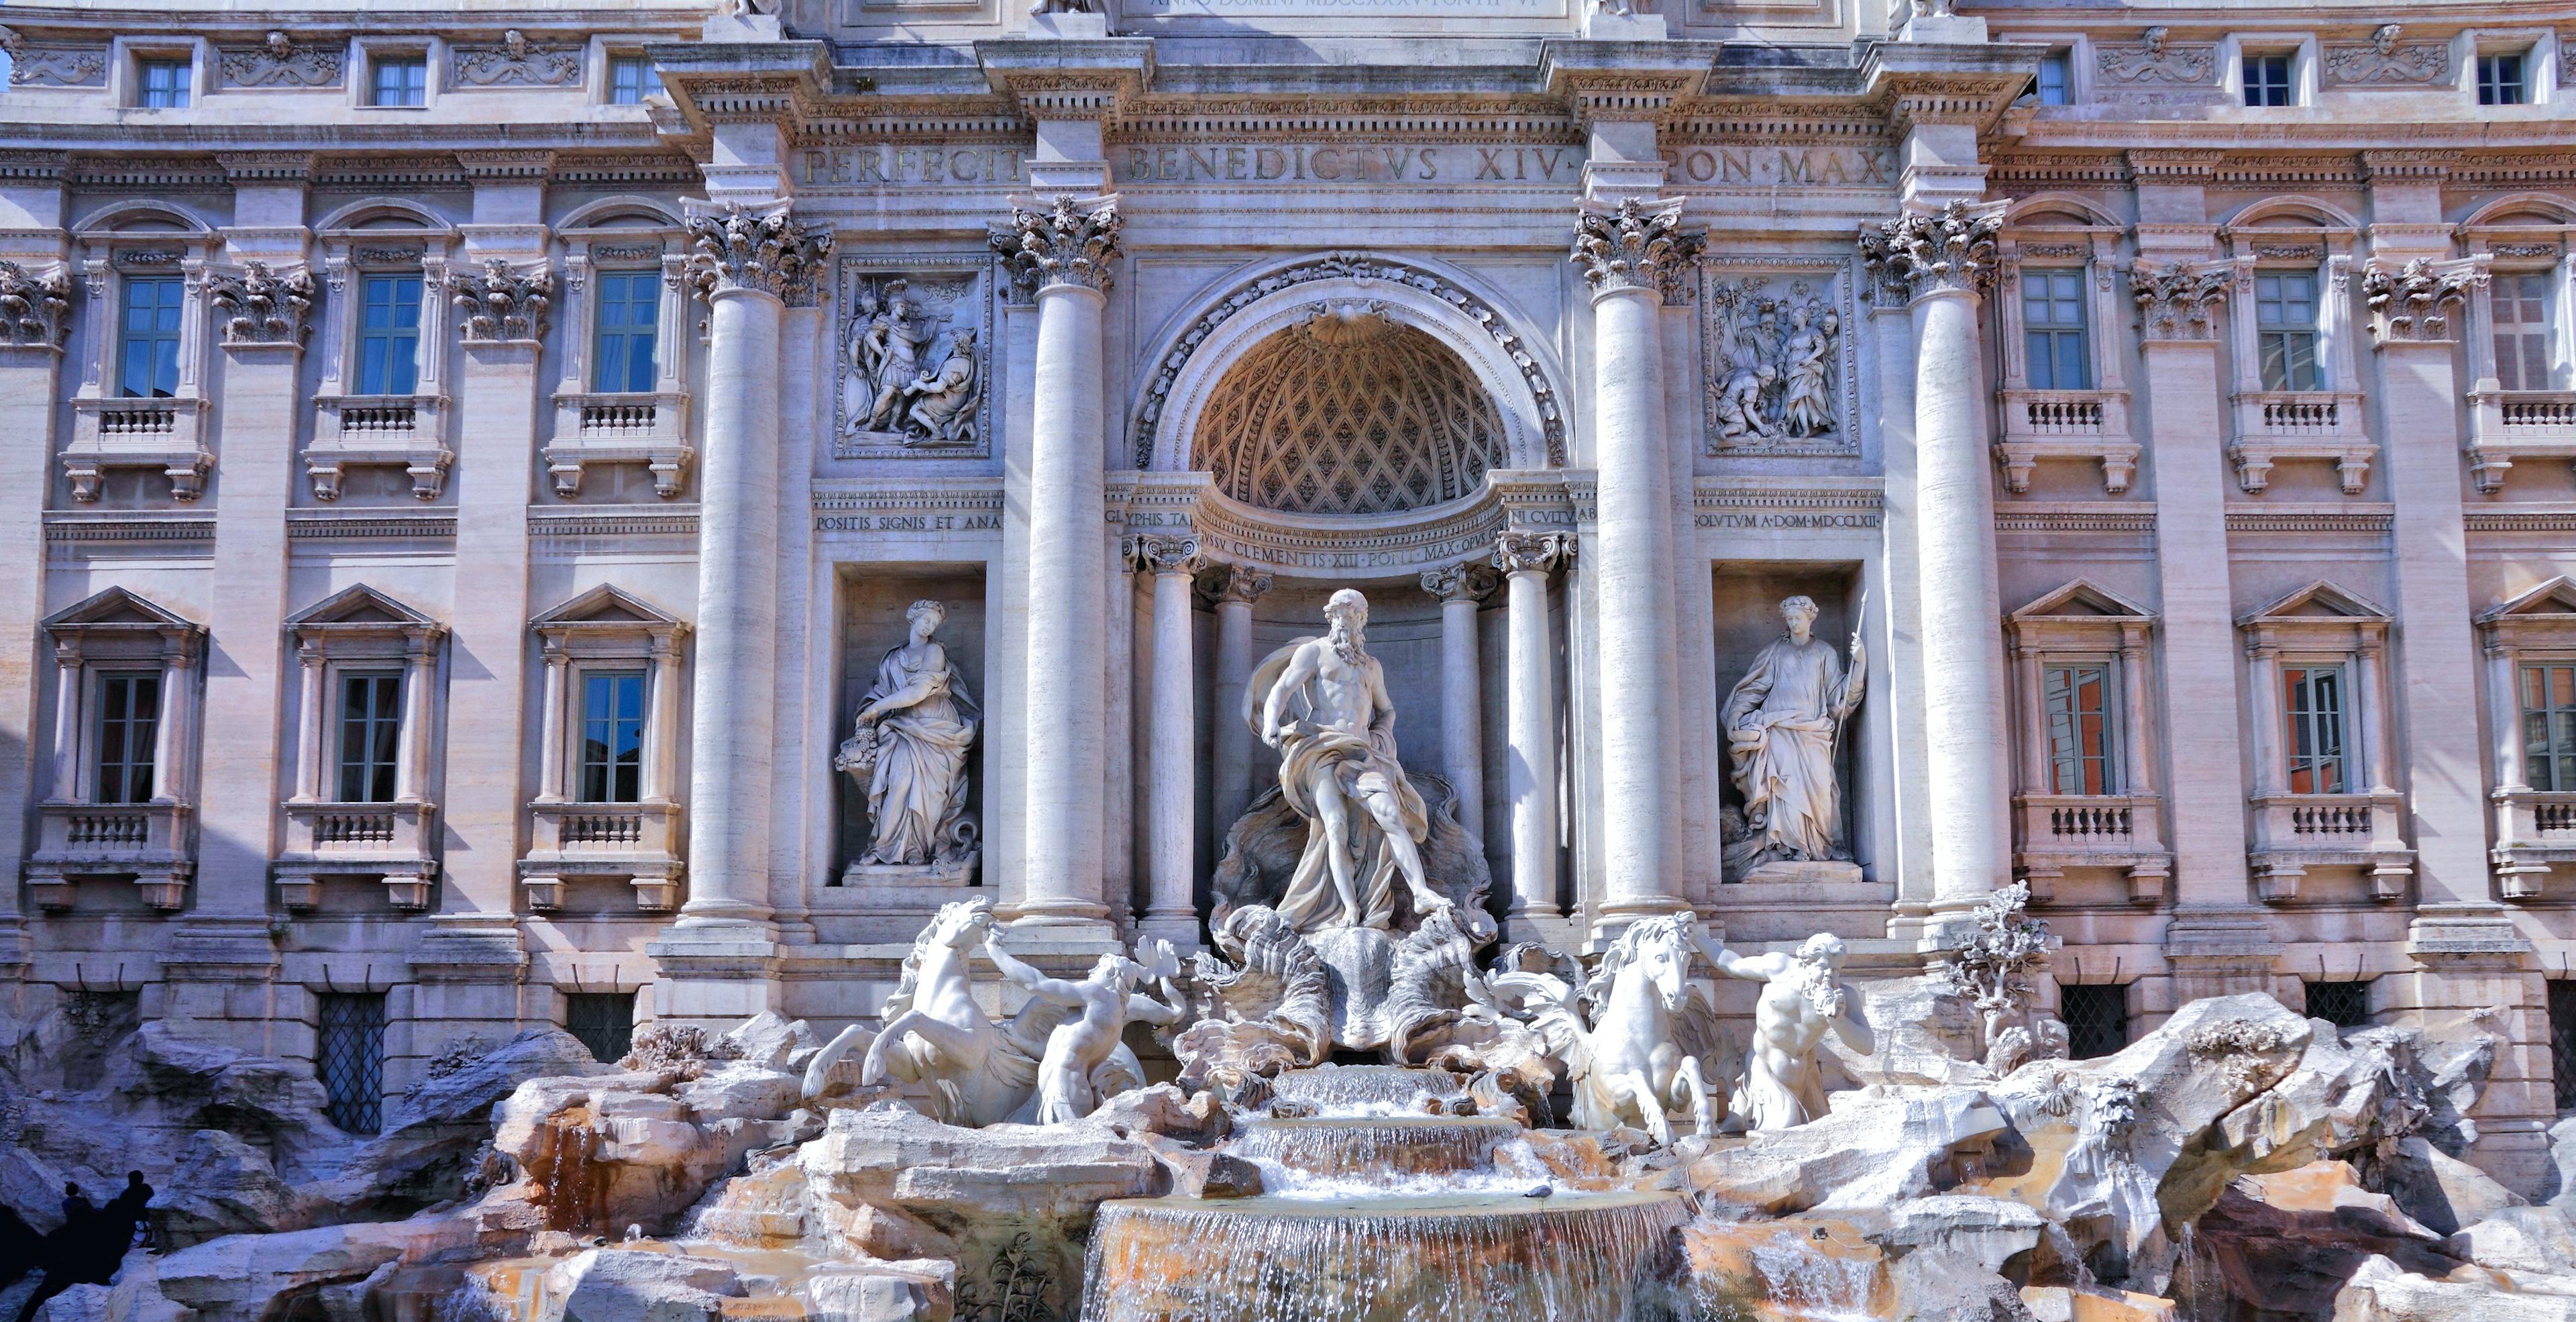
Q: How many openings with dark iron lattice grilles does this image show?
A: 5